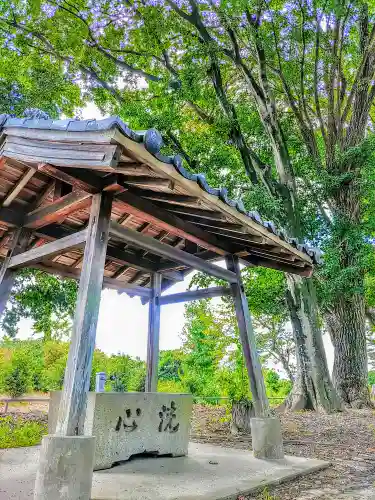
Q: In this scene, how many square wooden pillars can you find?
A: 4